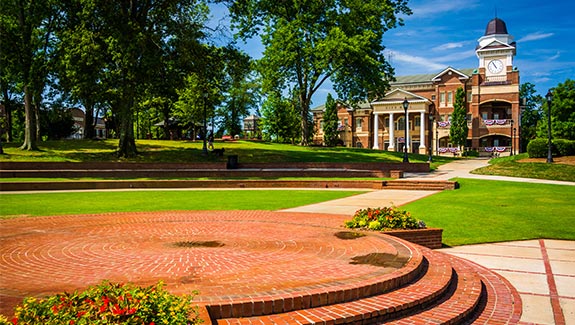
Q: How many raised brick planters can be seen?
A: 2